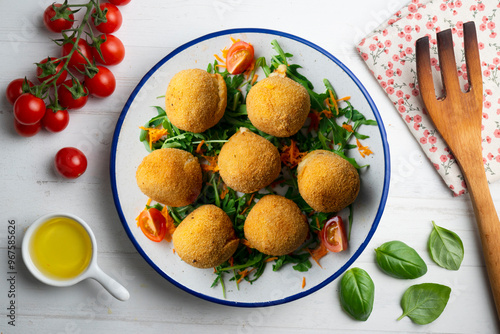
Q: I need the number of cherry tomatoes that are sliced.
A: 3